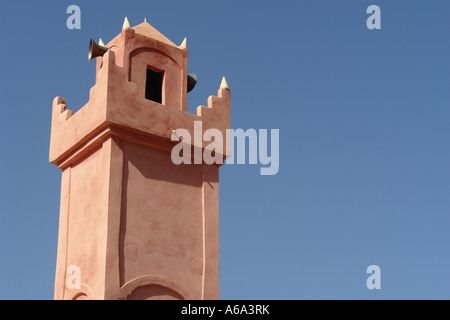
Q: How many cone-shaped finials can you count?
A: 4